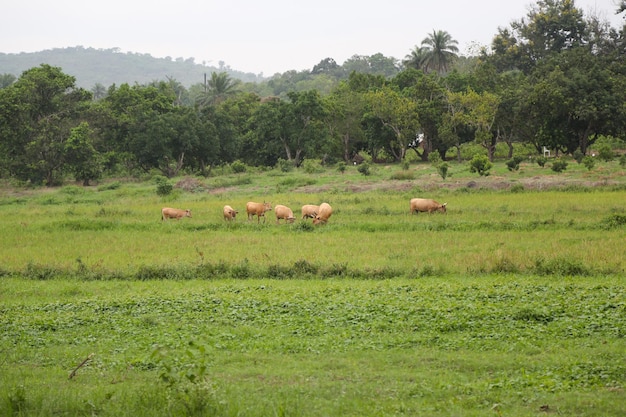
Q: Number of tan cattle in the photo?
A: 7